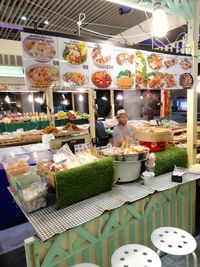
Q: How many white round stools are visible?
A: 3